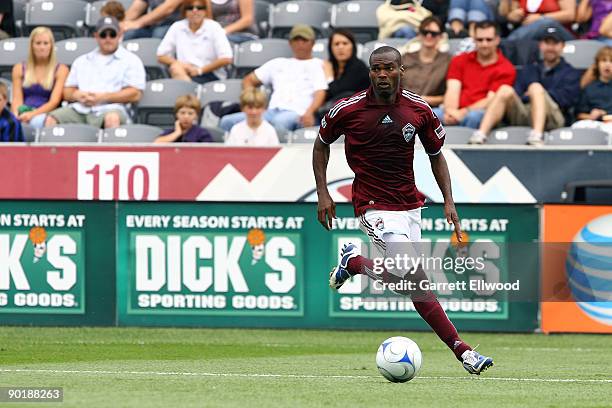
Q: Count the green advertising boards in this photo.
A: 3